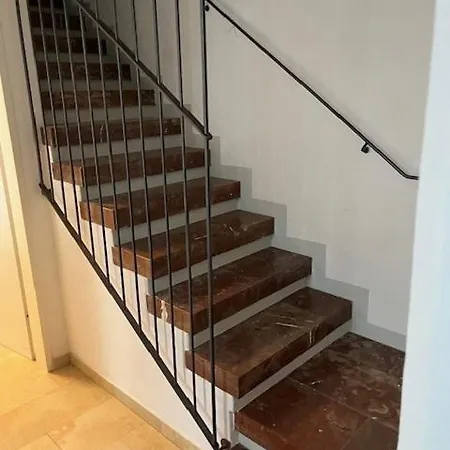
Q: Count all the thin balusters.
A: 12